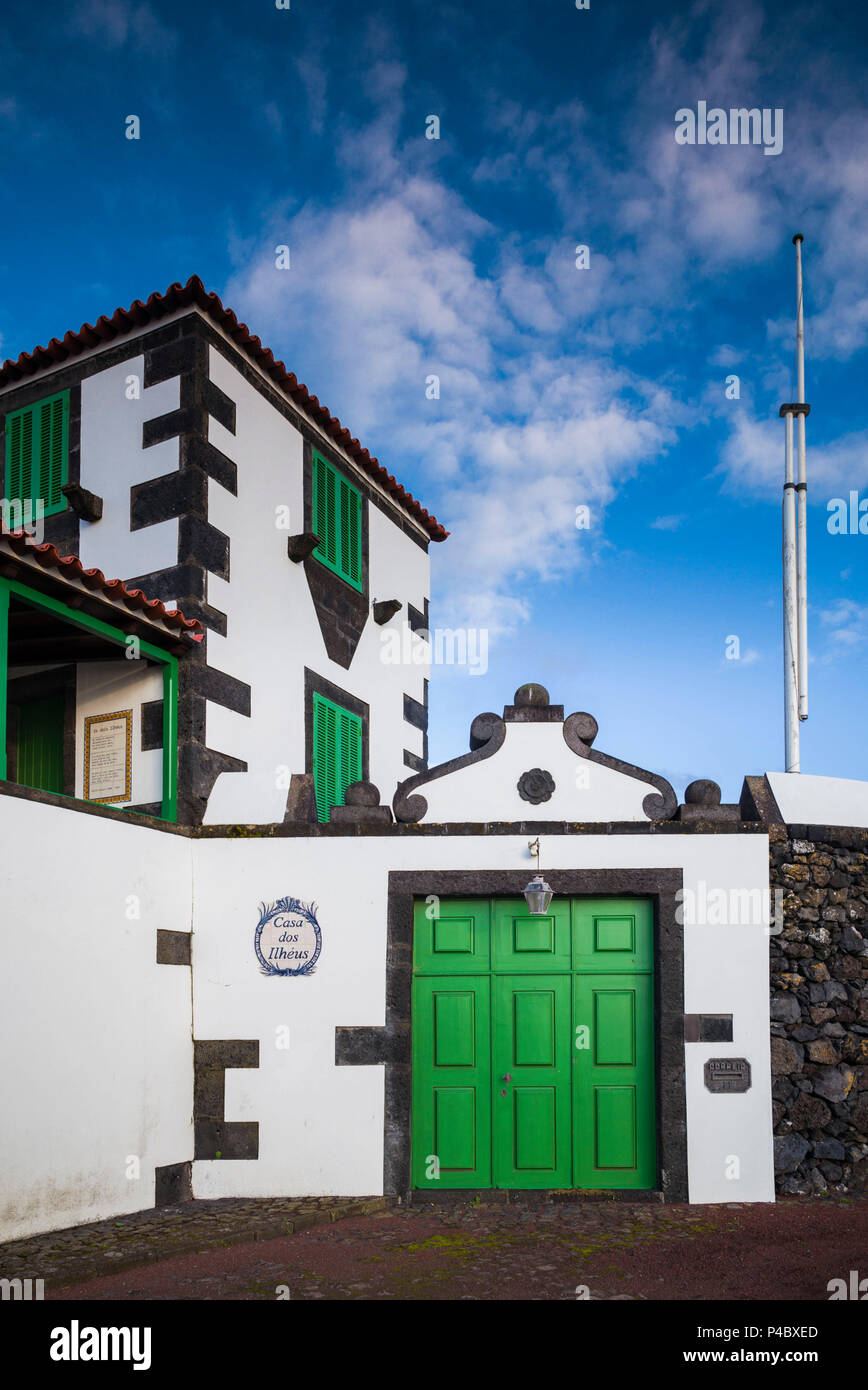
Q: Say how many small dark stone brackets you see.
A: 3